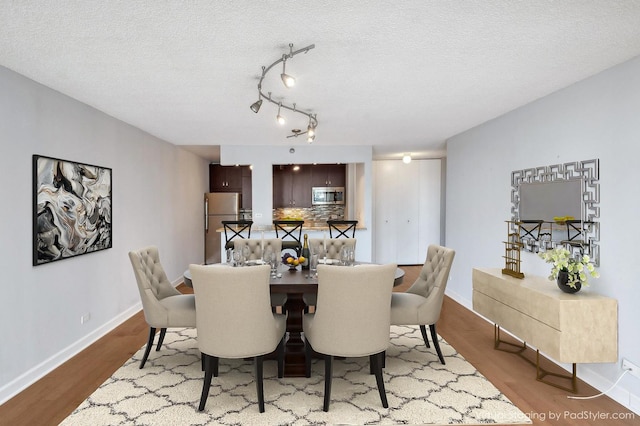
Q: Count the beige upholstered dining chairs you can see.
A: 6